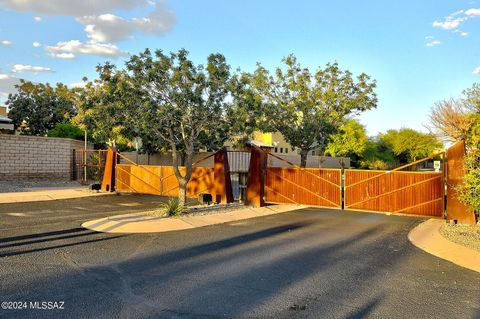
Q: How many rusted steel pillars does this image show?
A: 4